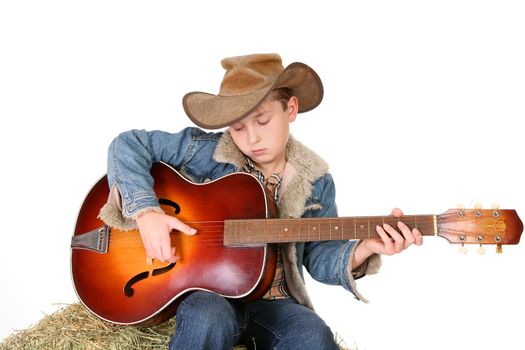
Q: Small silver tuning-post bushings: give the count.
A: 6